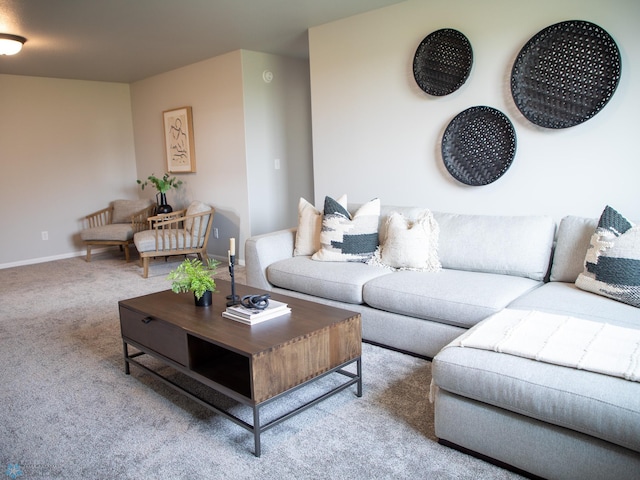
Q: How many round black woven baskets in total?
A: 3